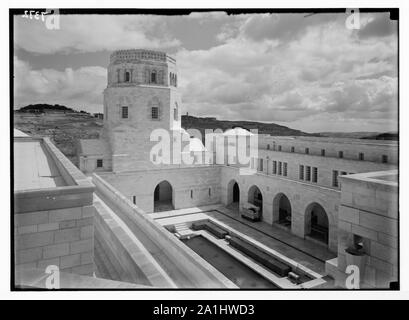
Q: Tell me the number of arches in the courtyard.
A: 5